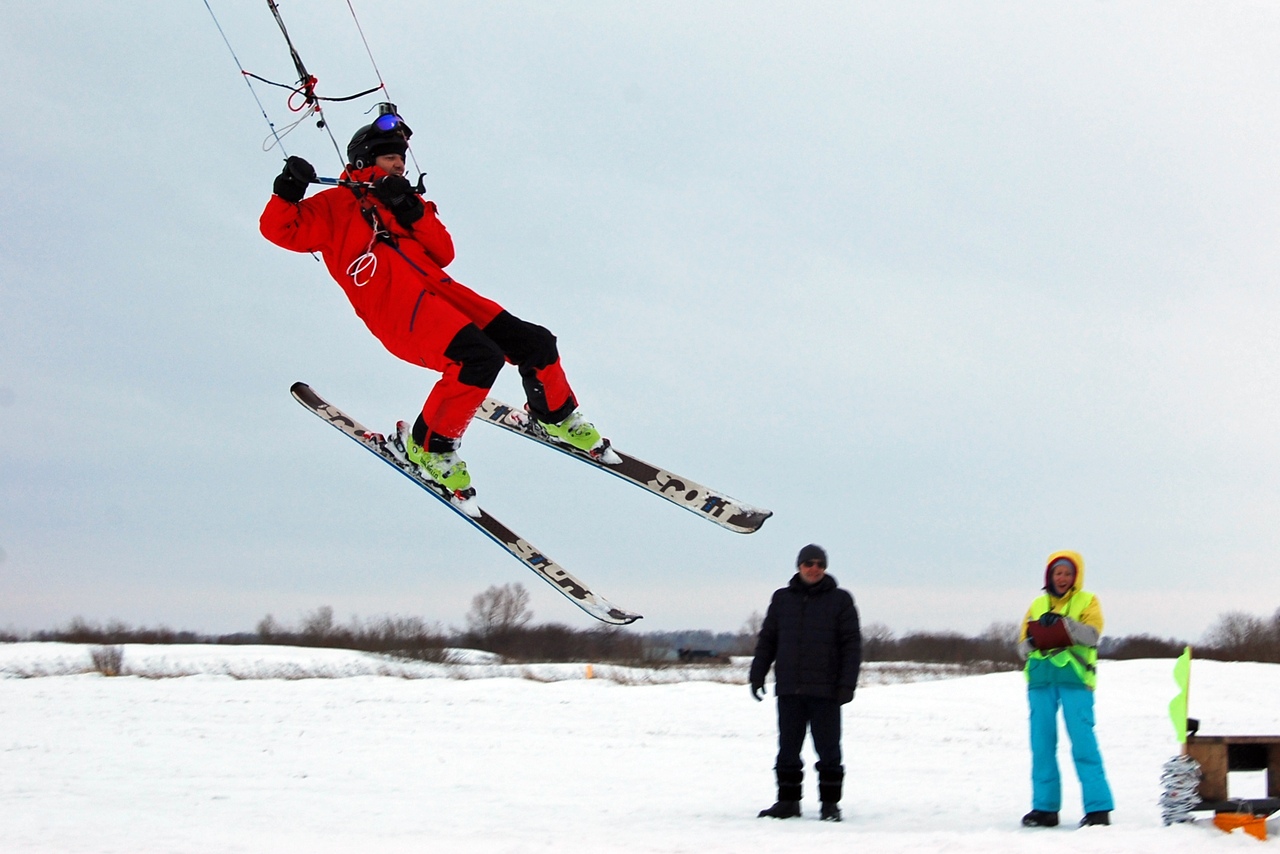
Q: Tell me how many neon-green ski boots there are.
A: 2